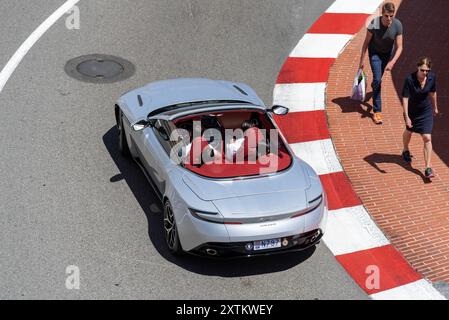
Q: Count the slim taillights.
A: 2